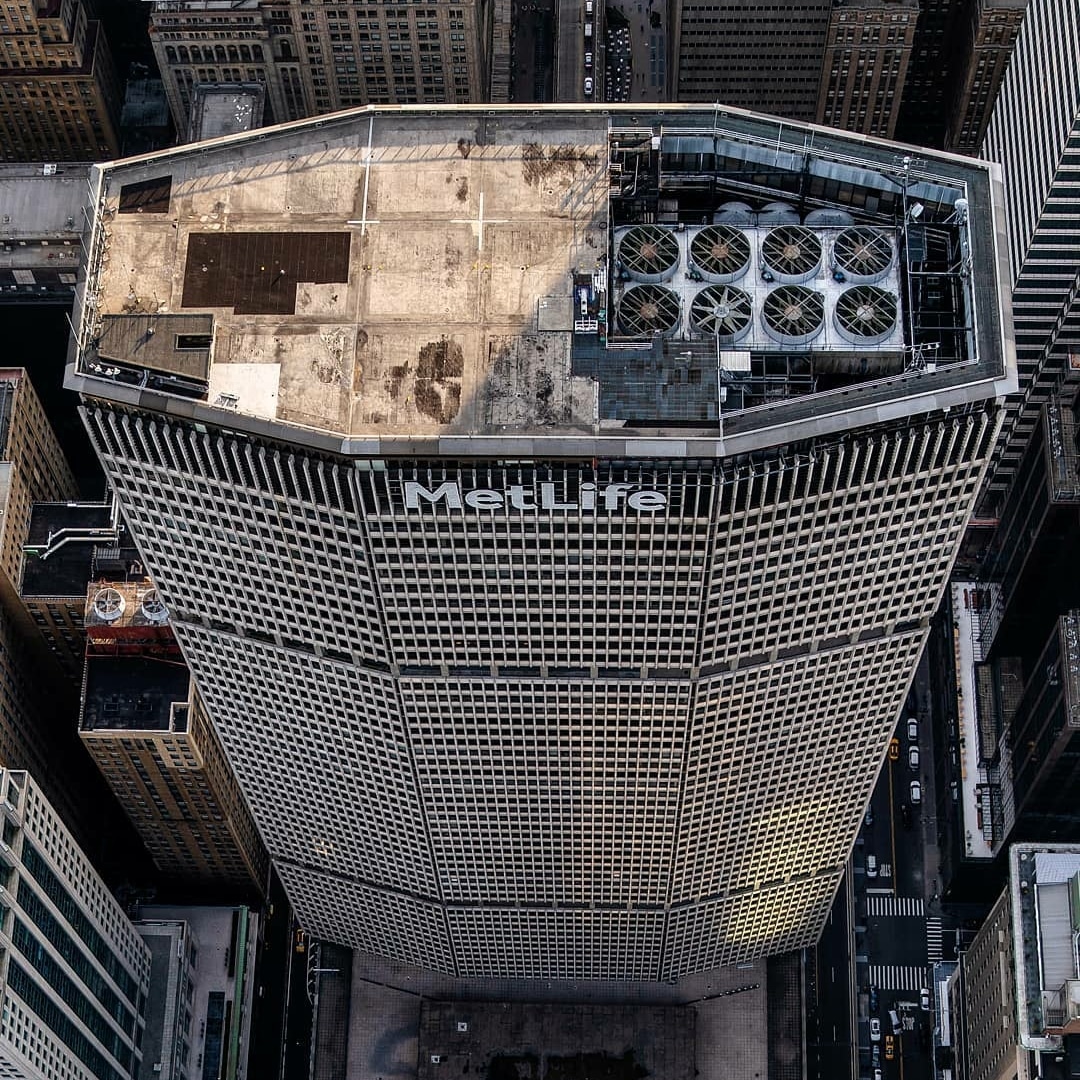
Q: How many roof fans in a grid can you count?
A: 8